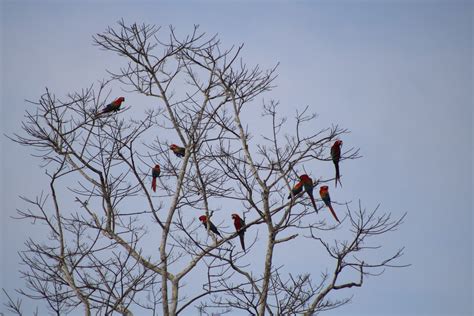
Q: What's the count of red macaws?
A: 9